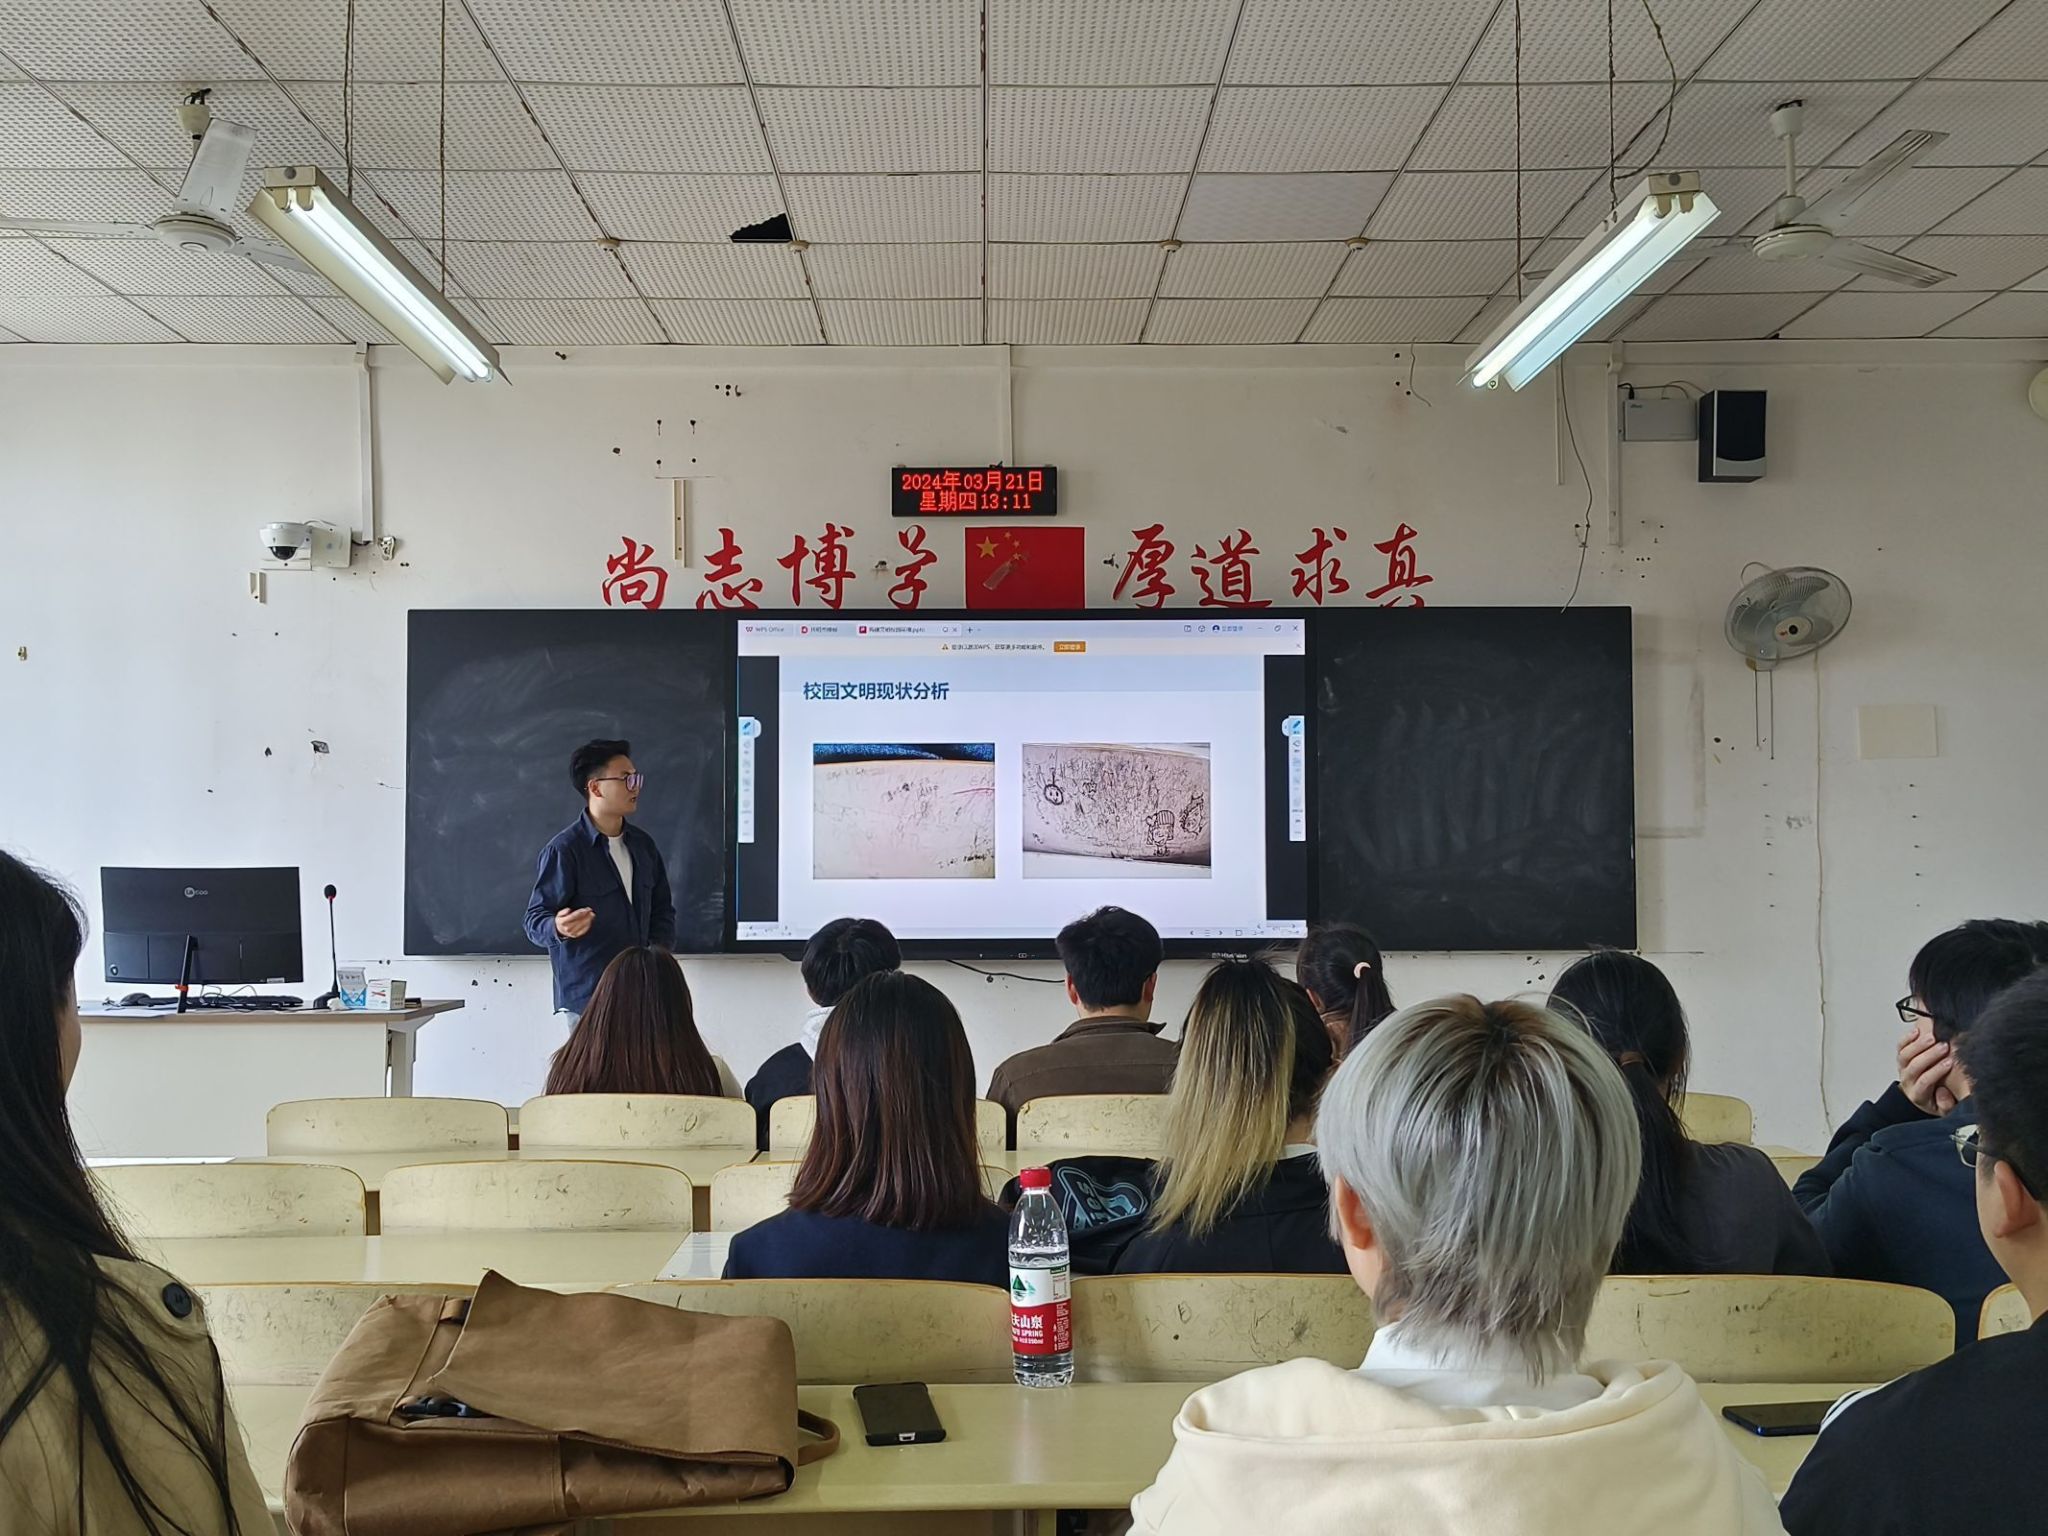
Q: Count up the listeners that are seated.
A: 11